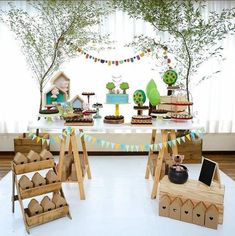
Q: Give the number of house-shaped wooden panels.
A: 5